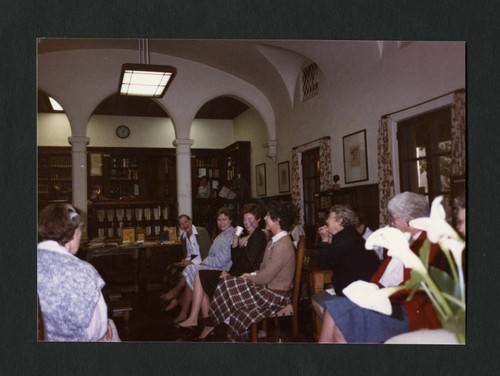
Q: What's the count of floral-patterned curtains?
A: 4